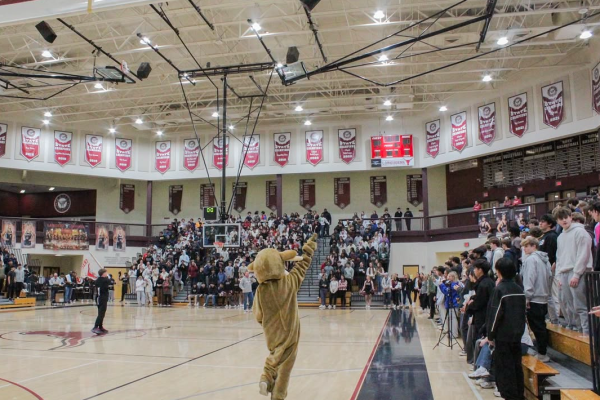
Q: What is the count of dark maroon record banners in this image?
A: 9